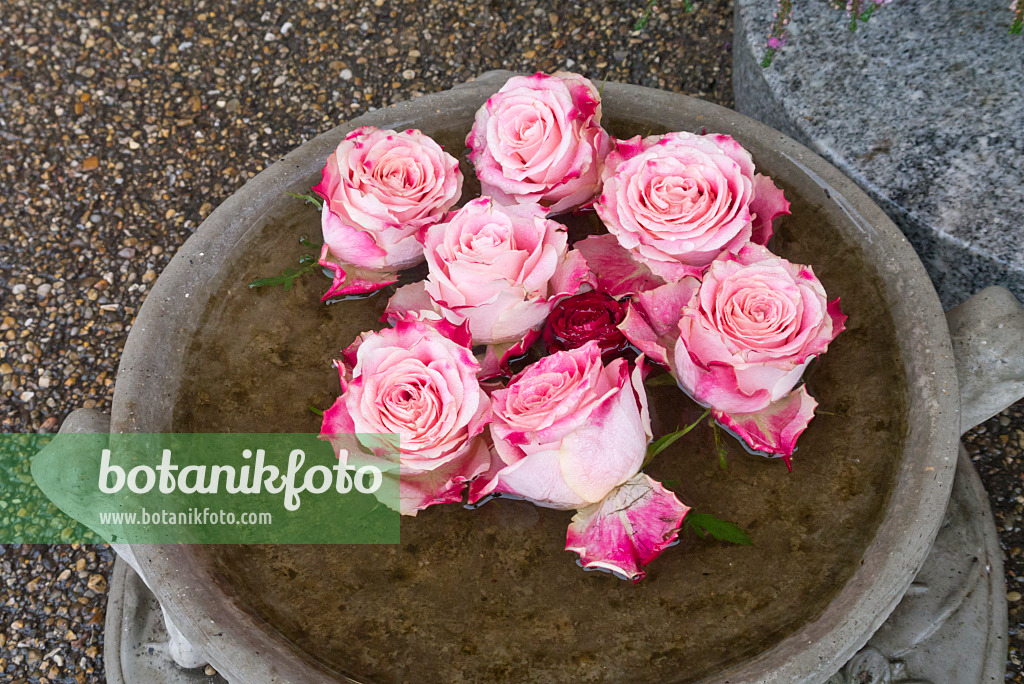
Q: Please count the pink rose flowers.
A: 7